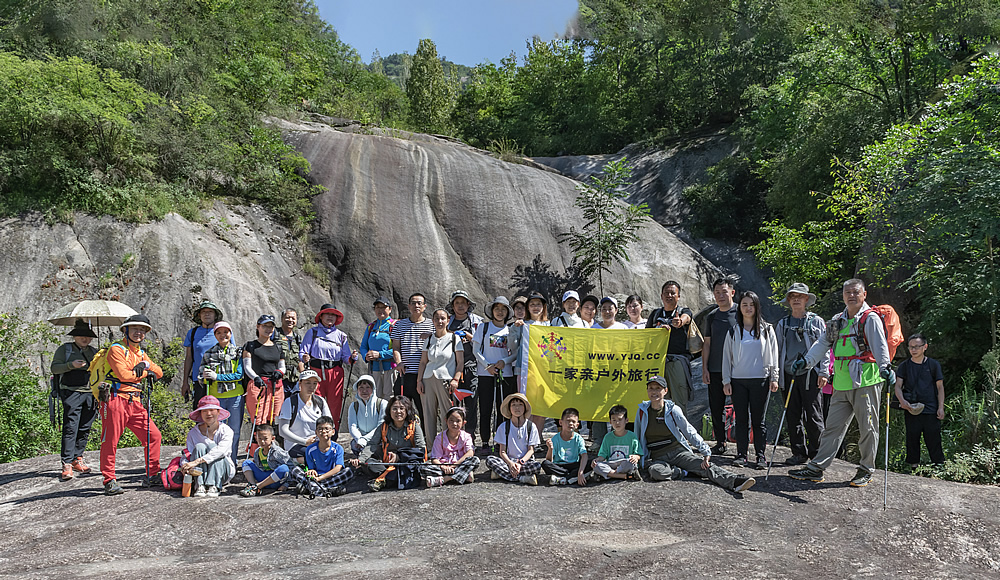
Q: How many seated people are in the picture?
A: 11